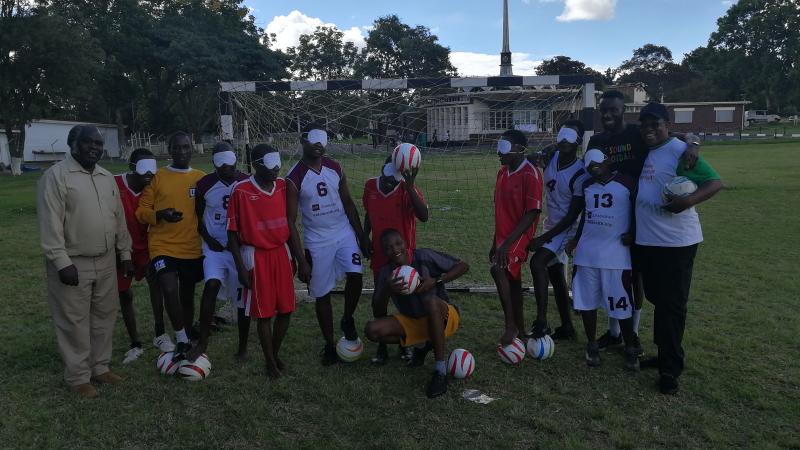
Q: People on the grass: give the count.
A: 13